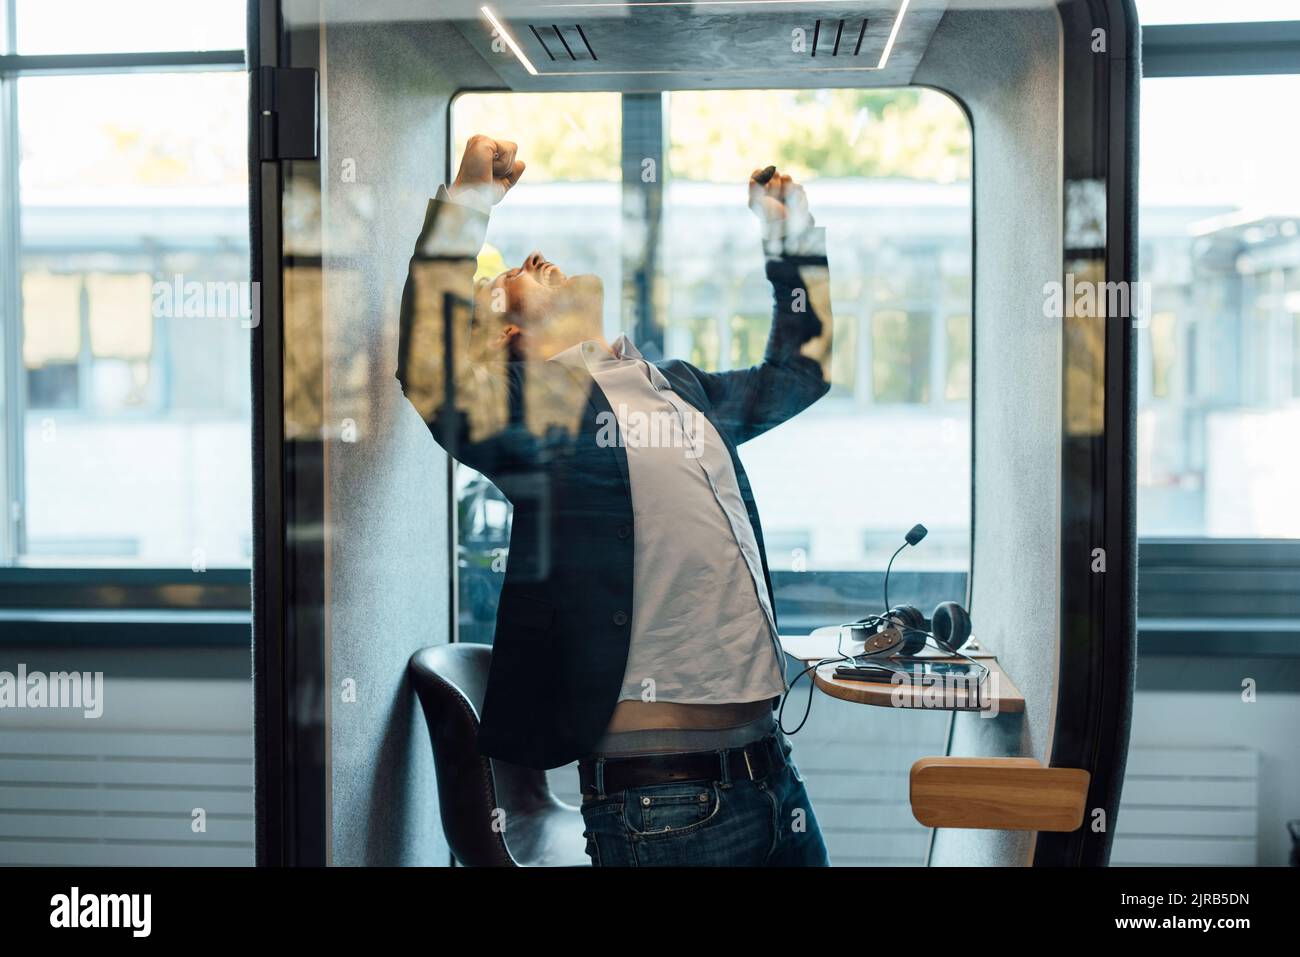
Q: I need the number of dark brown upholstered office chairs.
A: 1